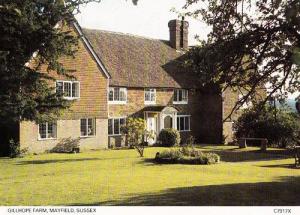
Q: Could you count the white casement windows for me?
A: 8